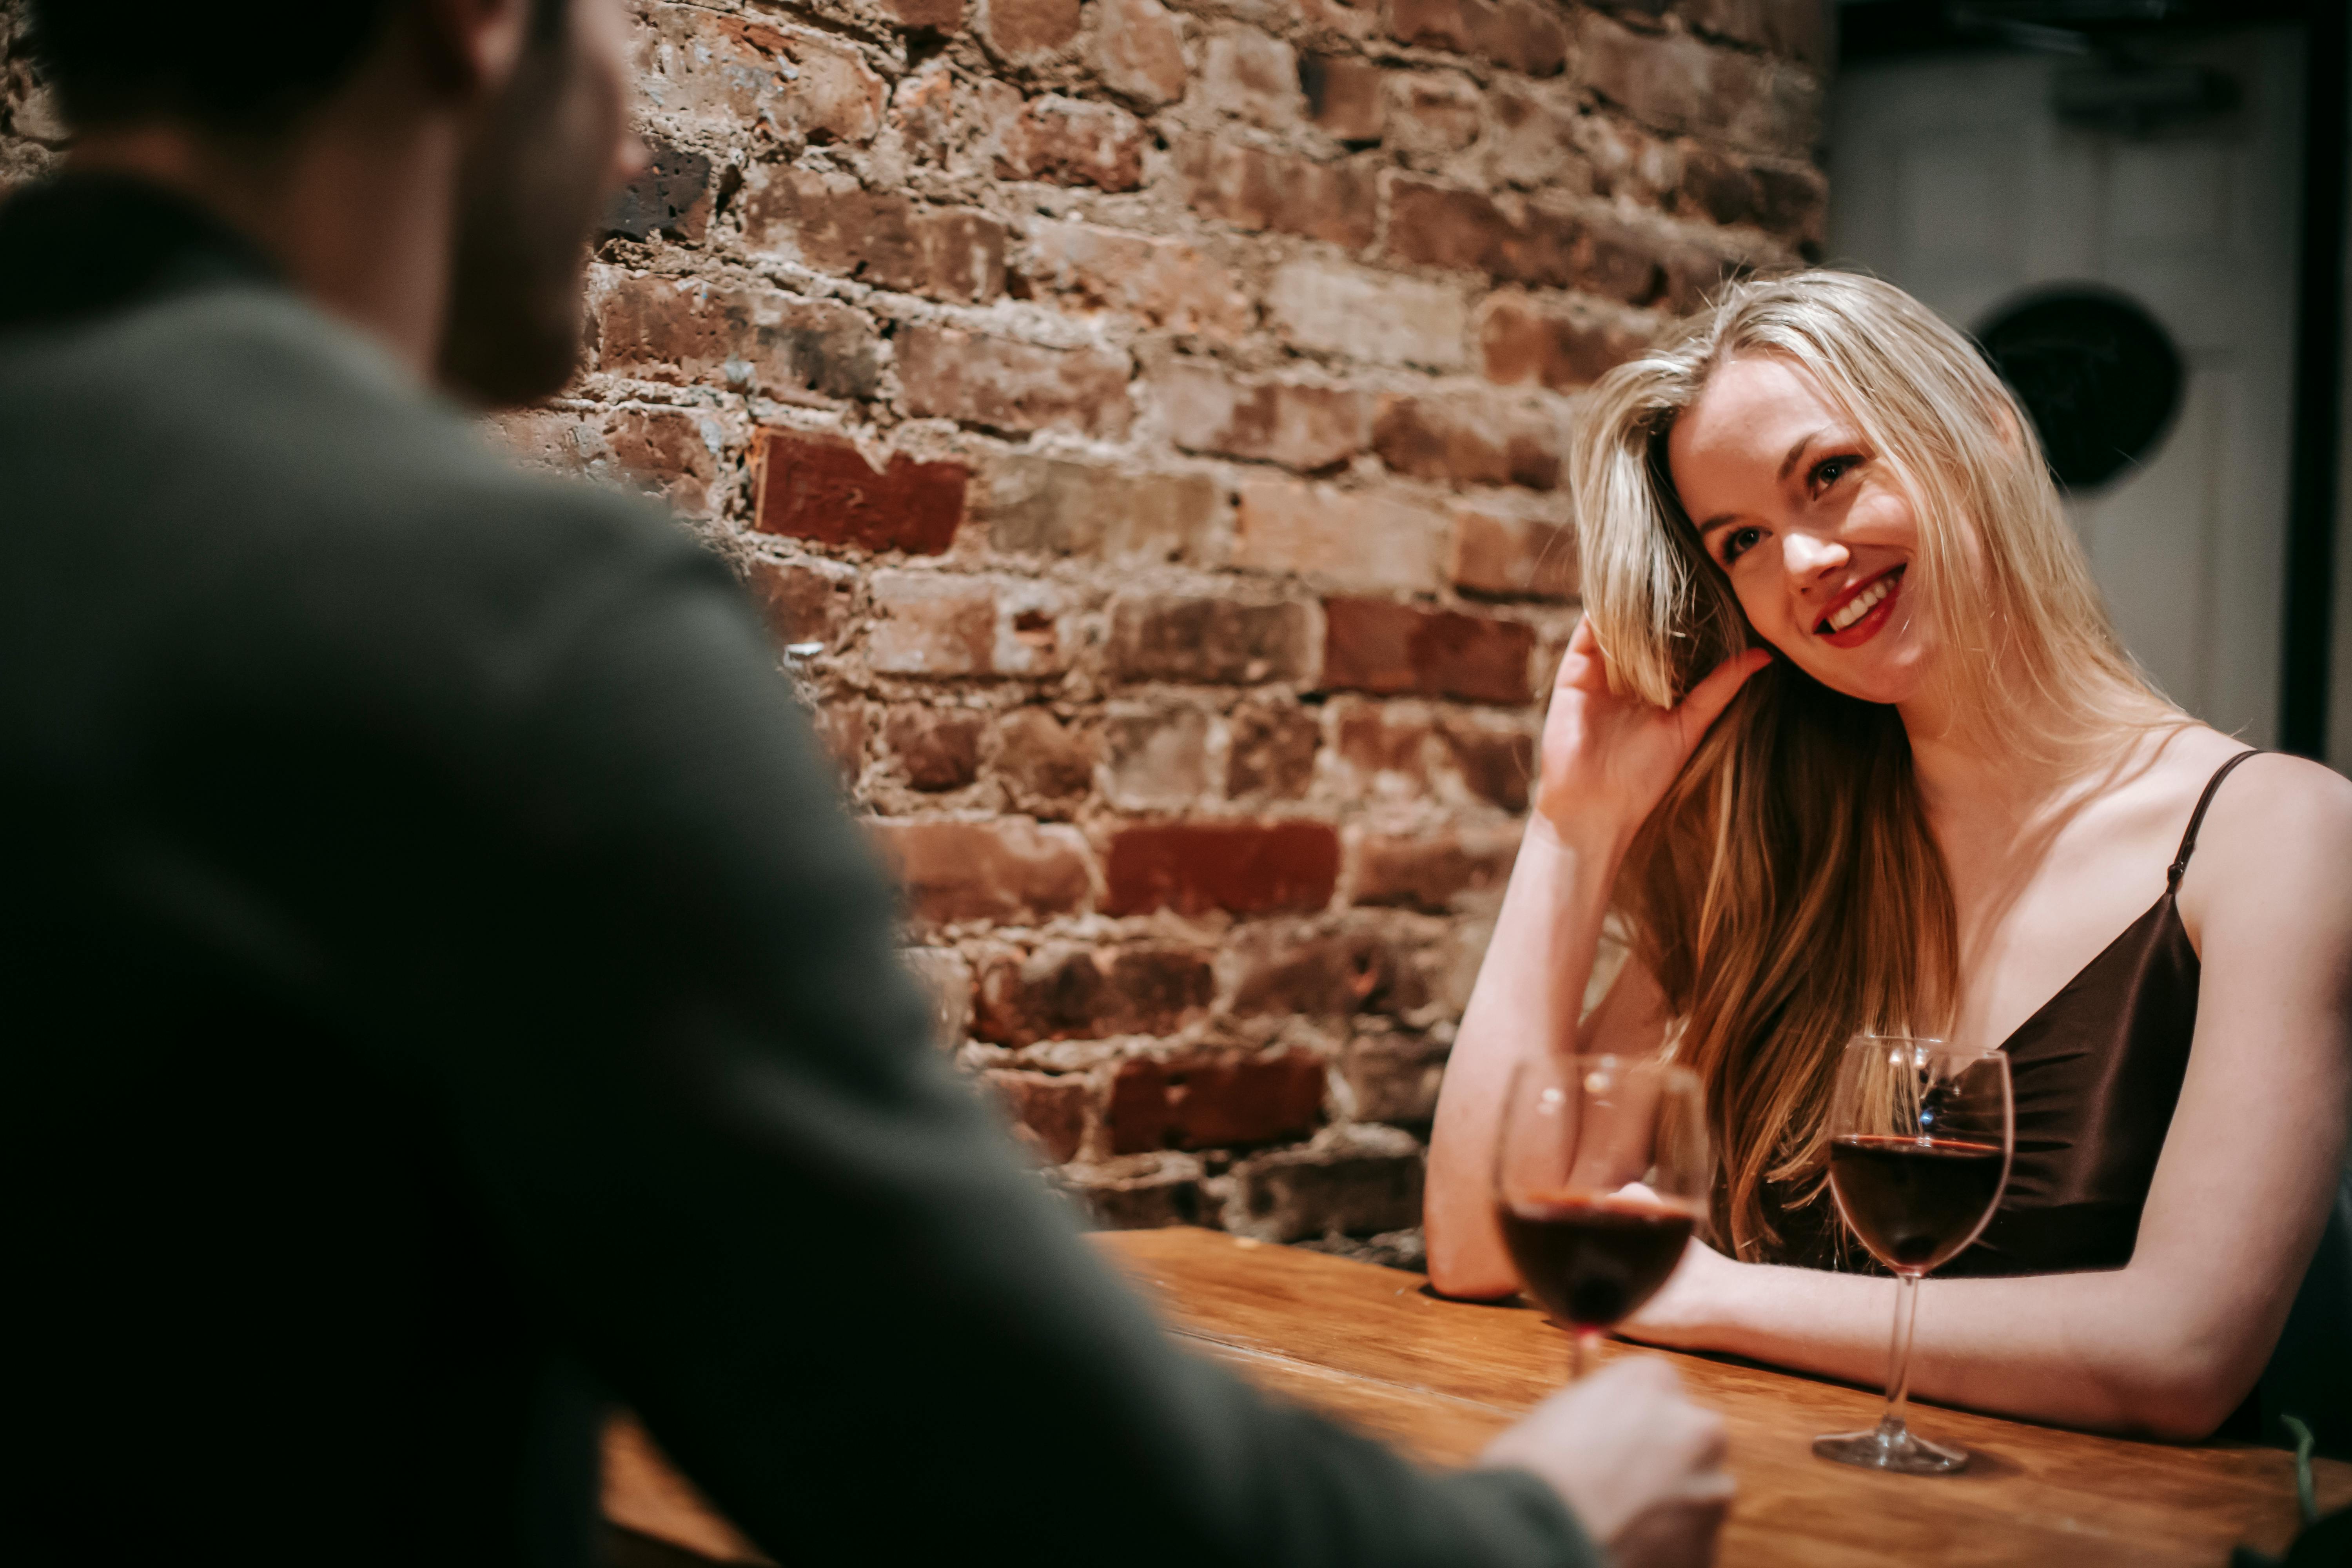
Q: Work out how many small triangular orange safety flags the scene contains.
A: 0